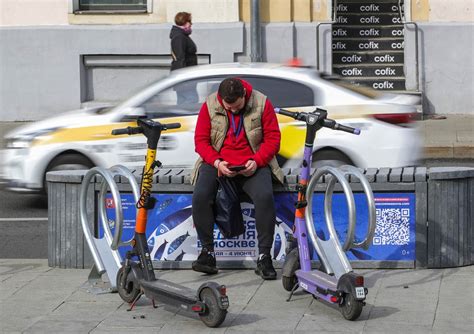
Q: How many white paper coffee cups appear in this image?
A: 0